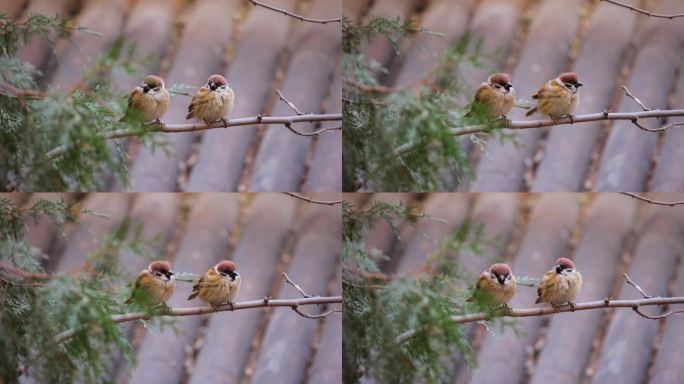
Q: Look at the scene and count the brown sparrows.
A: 8